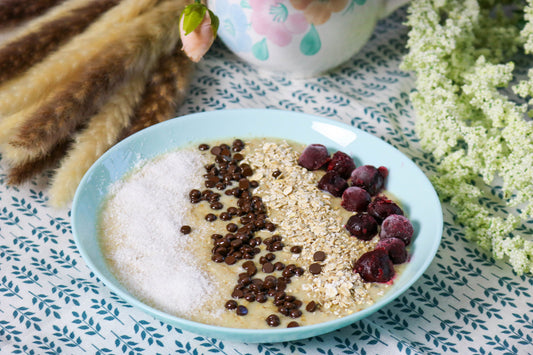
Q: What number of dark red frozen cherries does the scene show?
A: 10